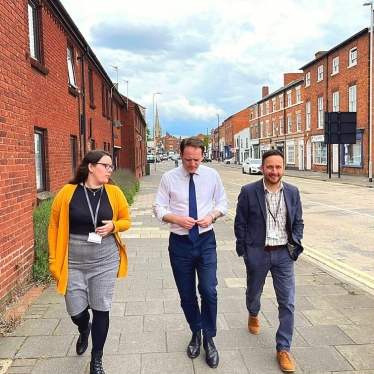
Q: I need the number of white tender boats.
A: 0